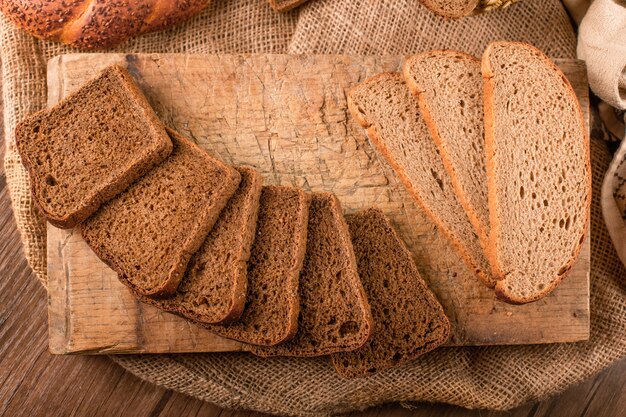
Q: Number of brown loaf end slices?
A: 0